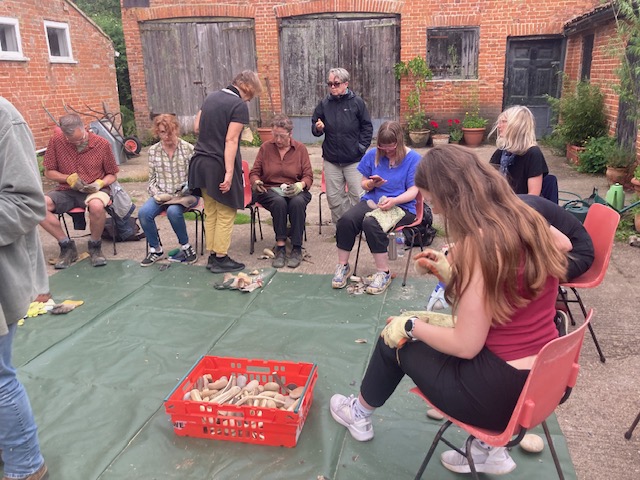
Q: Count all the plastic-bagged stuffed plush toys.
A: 0